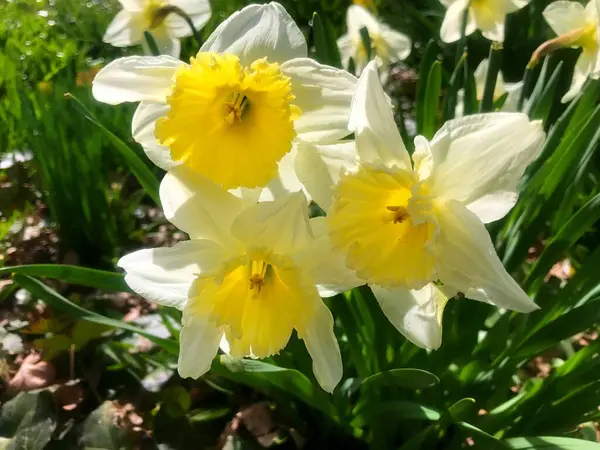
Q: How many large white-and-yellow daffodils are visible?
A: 3